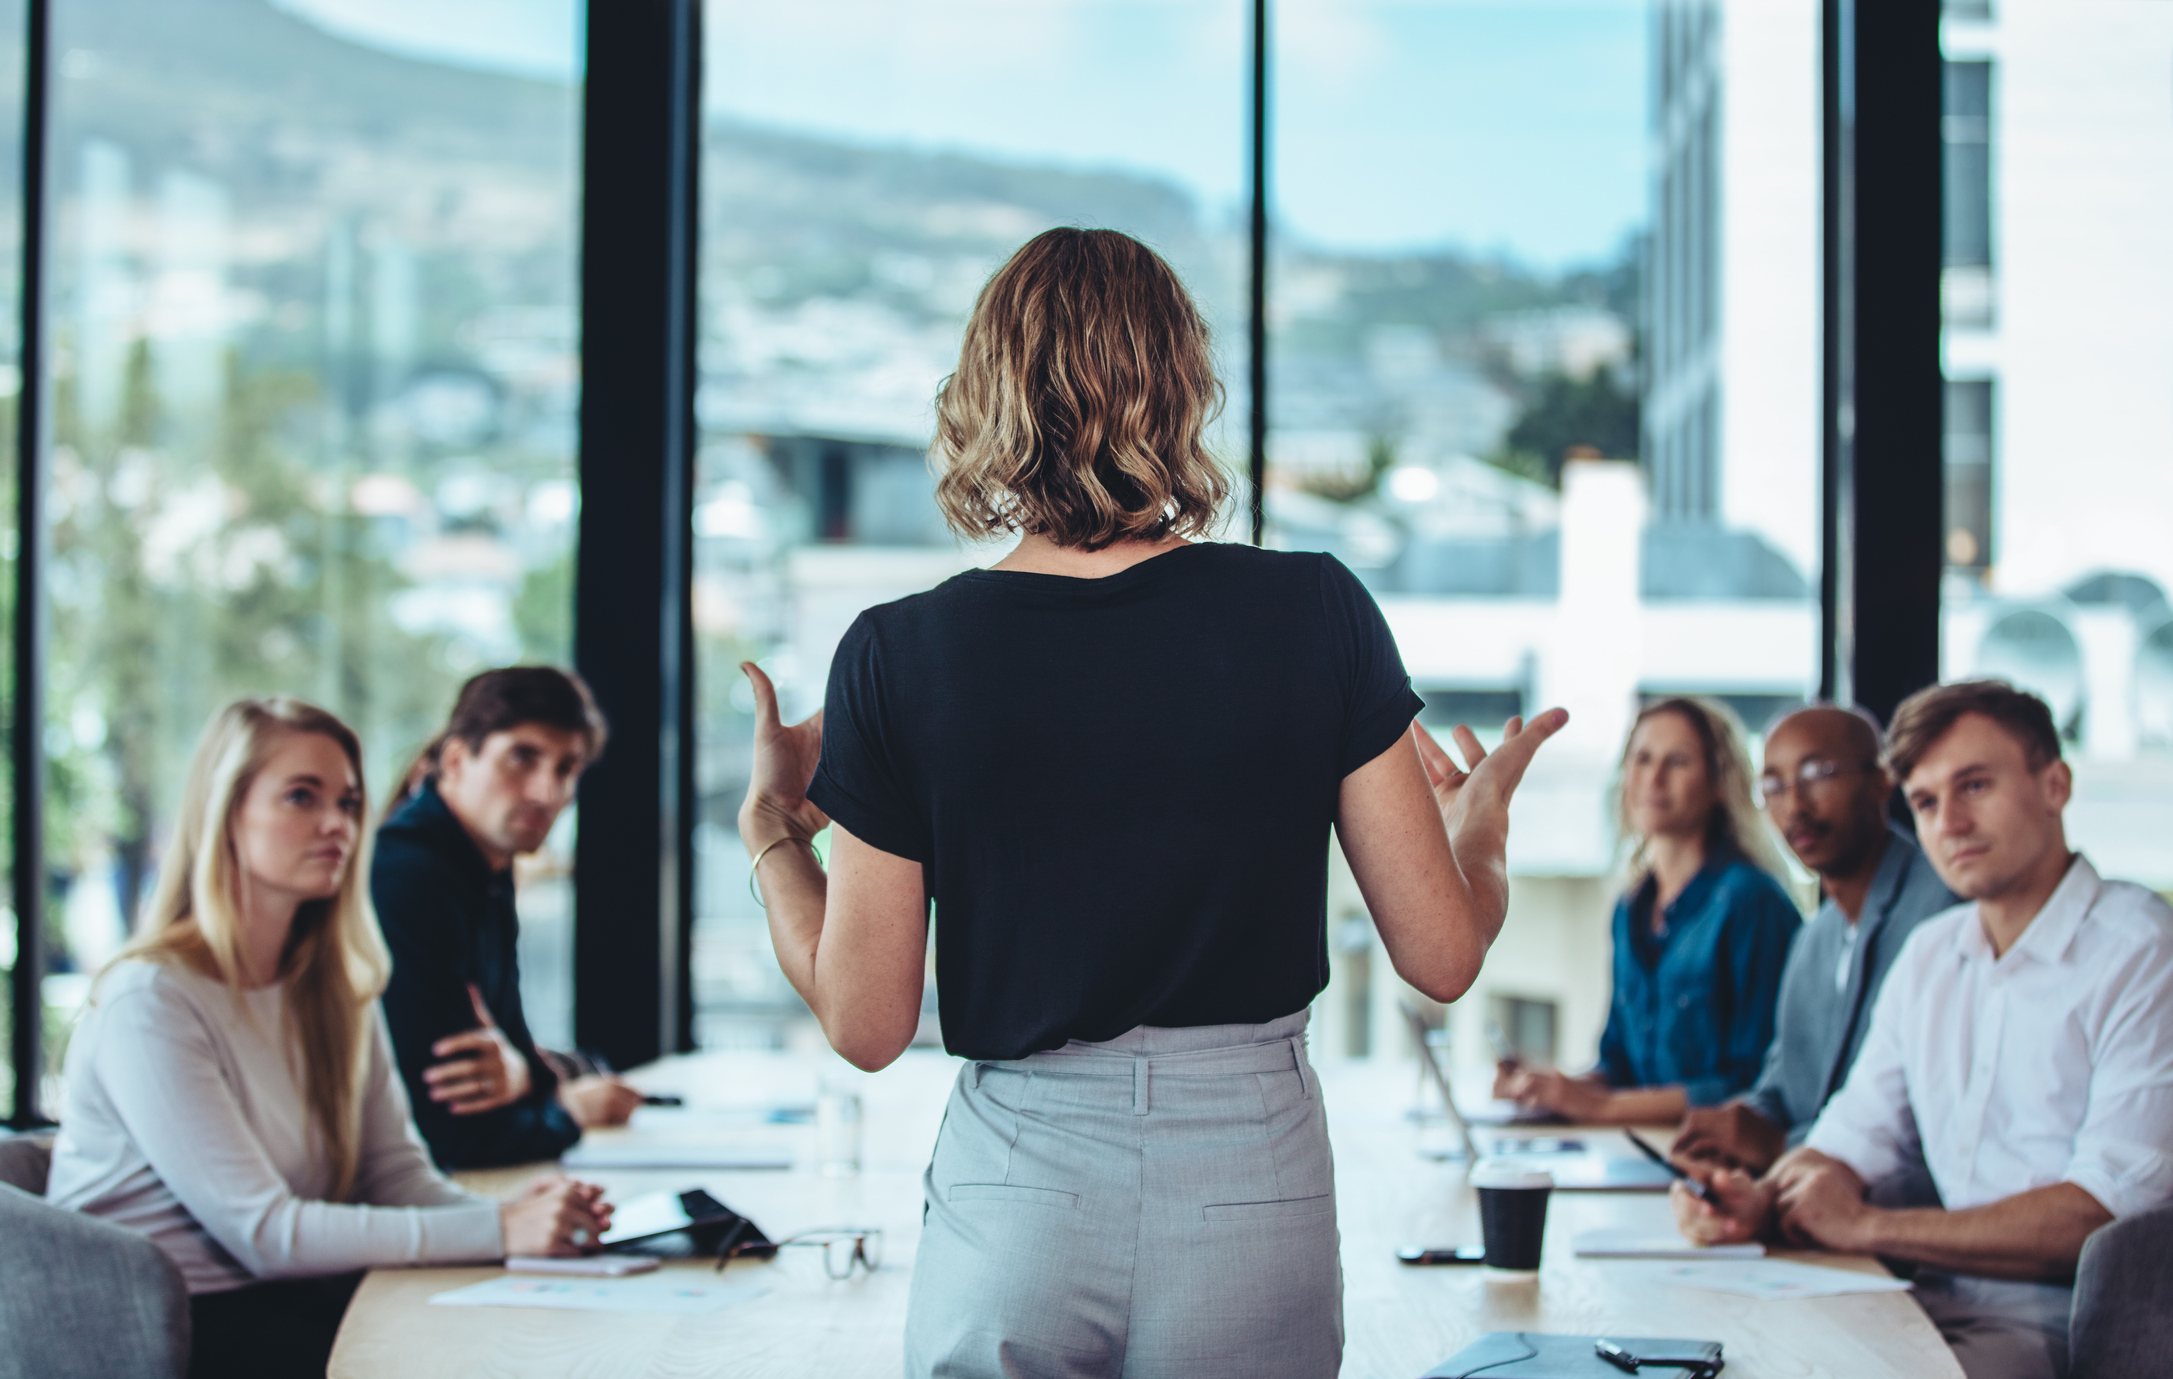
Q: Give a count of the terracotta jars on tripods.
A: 0